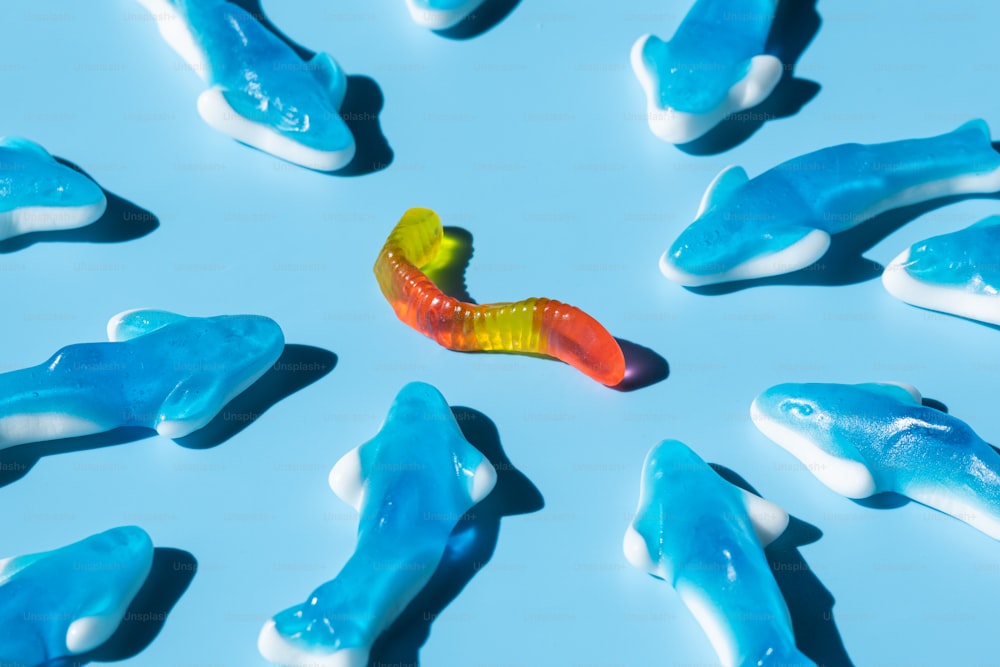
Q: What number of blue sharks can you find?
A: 11